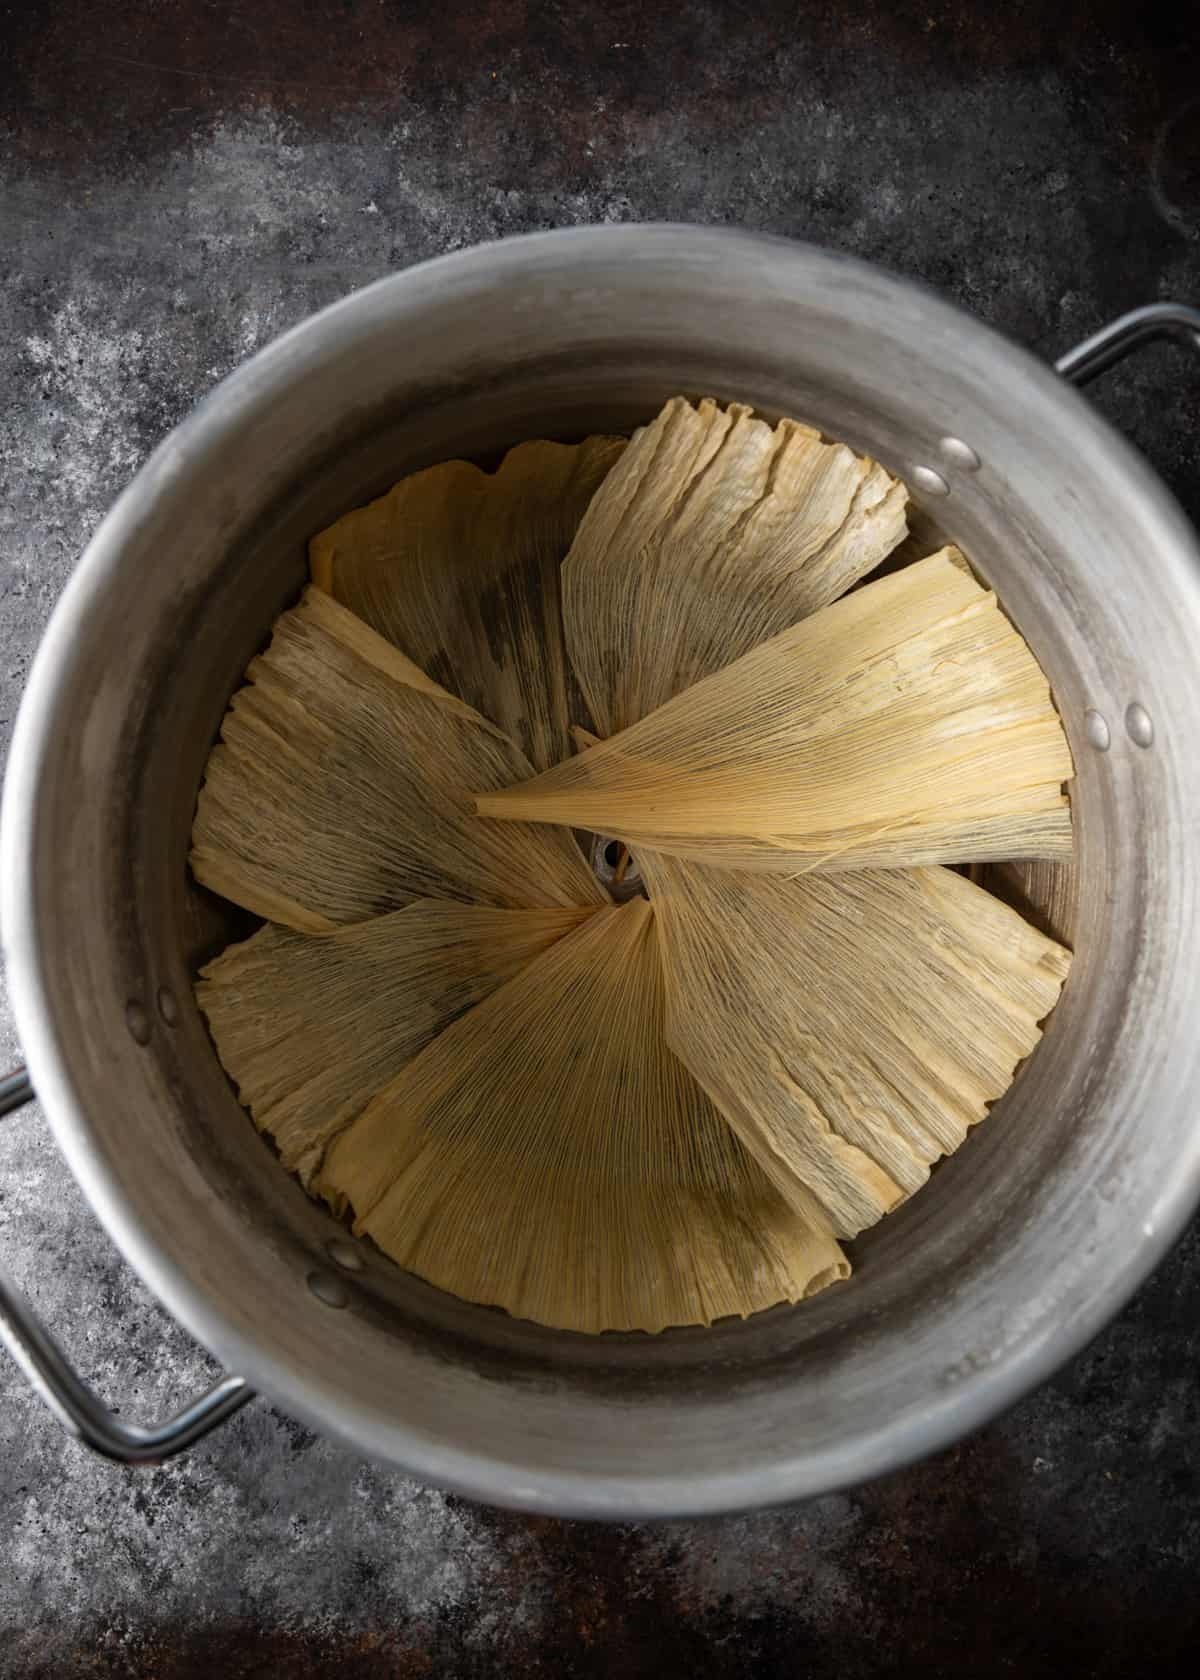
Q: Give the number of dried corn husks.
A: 7